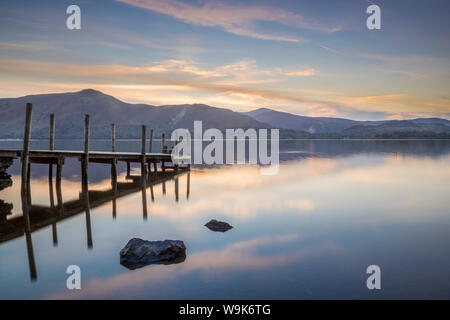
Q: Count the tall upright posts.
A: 9